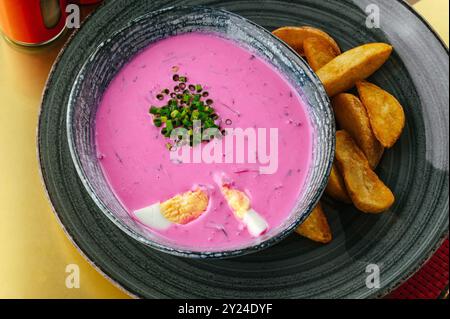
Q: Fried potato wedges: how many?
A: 8